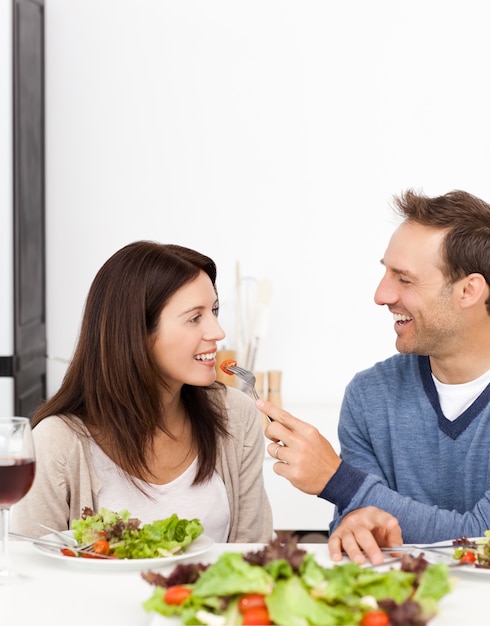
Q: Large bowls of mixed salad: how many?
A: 1